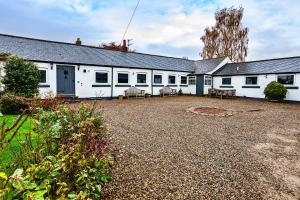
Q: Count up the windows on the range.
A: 12